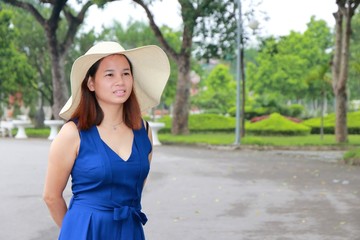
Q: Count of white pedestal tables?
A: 3